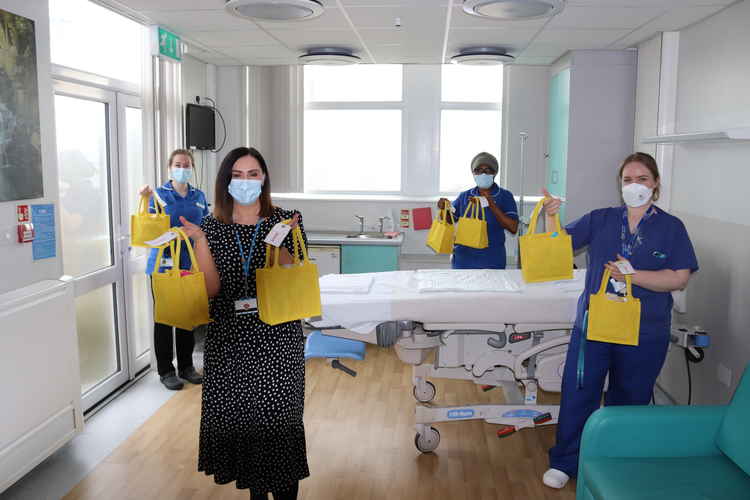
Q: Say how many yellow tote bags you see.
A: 7